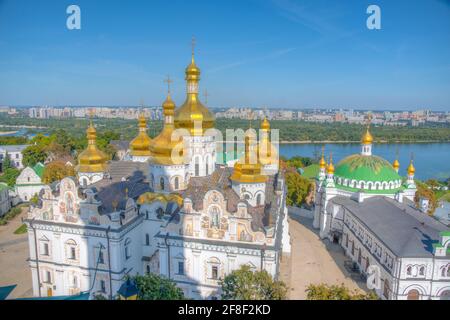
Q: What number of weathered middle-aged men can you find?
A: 0